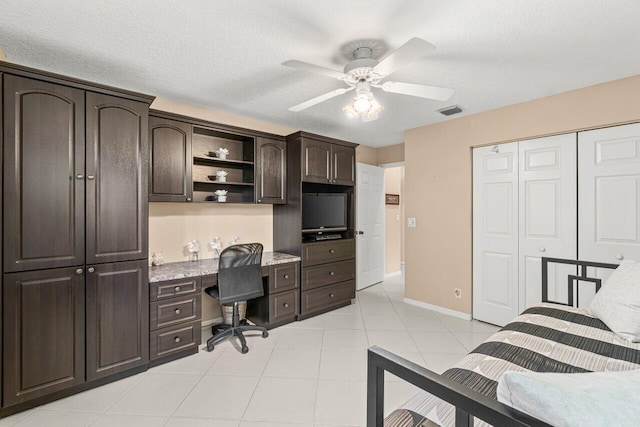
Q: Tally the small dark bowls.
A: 3